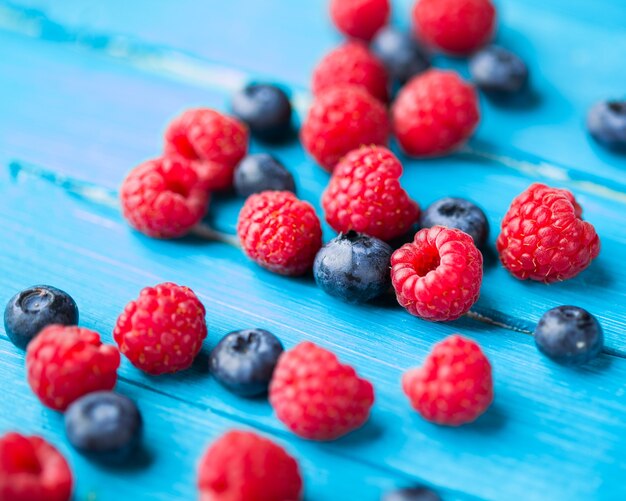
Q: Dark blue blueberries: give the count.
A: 12